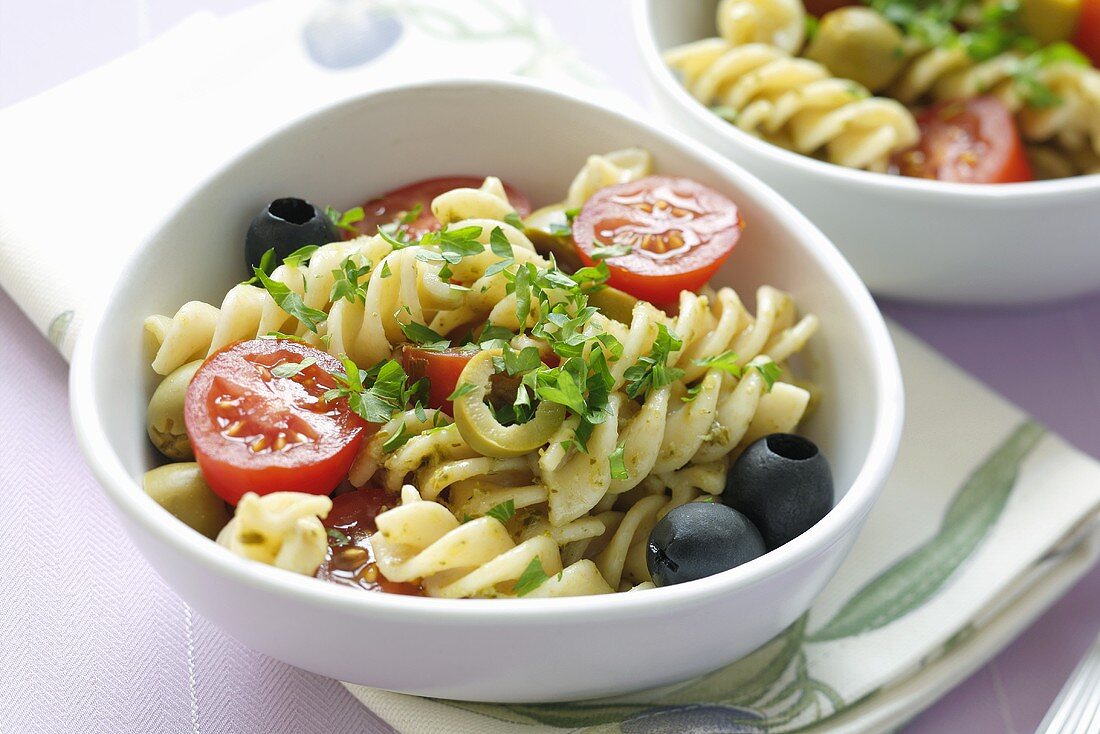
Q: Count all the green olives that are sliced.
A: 1